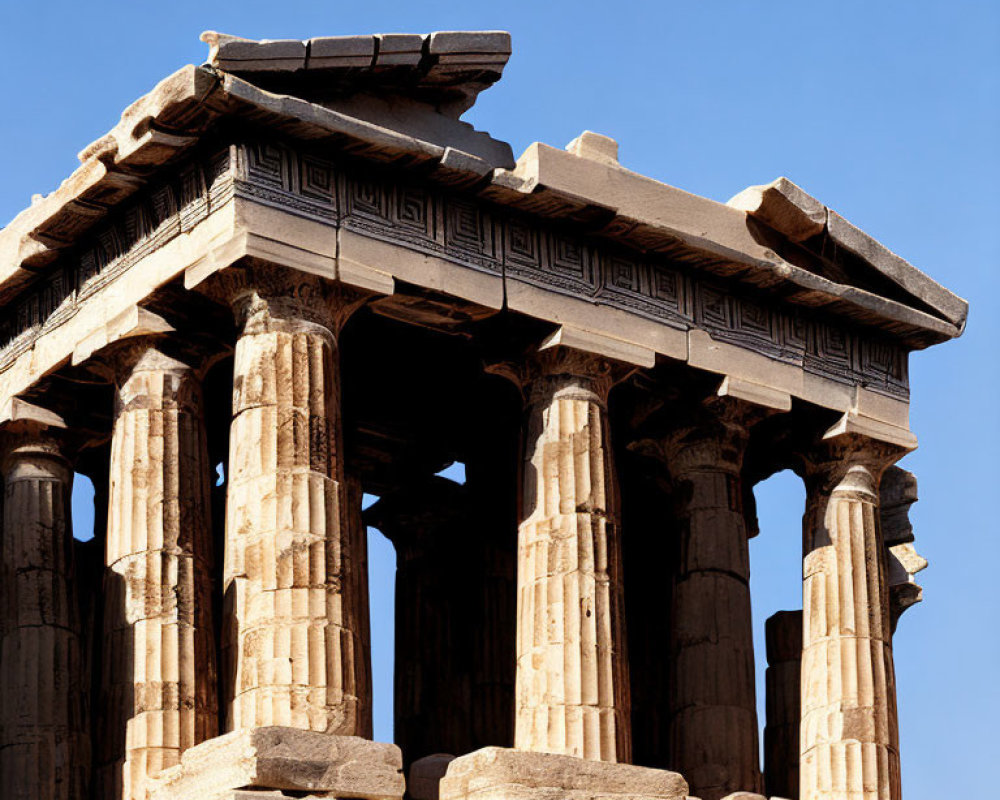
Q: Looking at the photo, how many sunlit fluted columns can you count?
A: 4